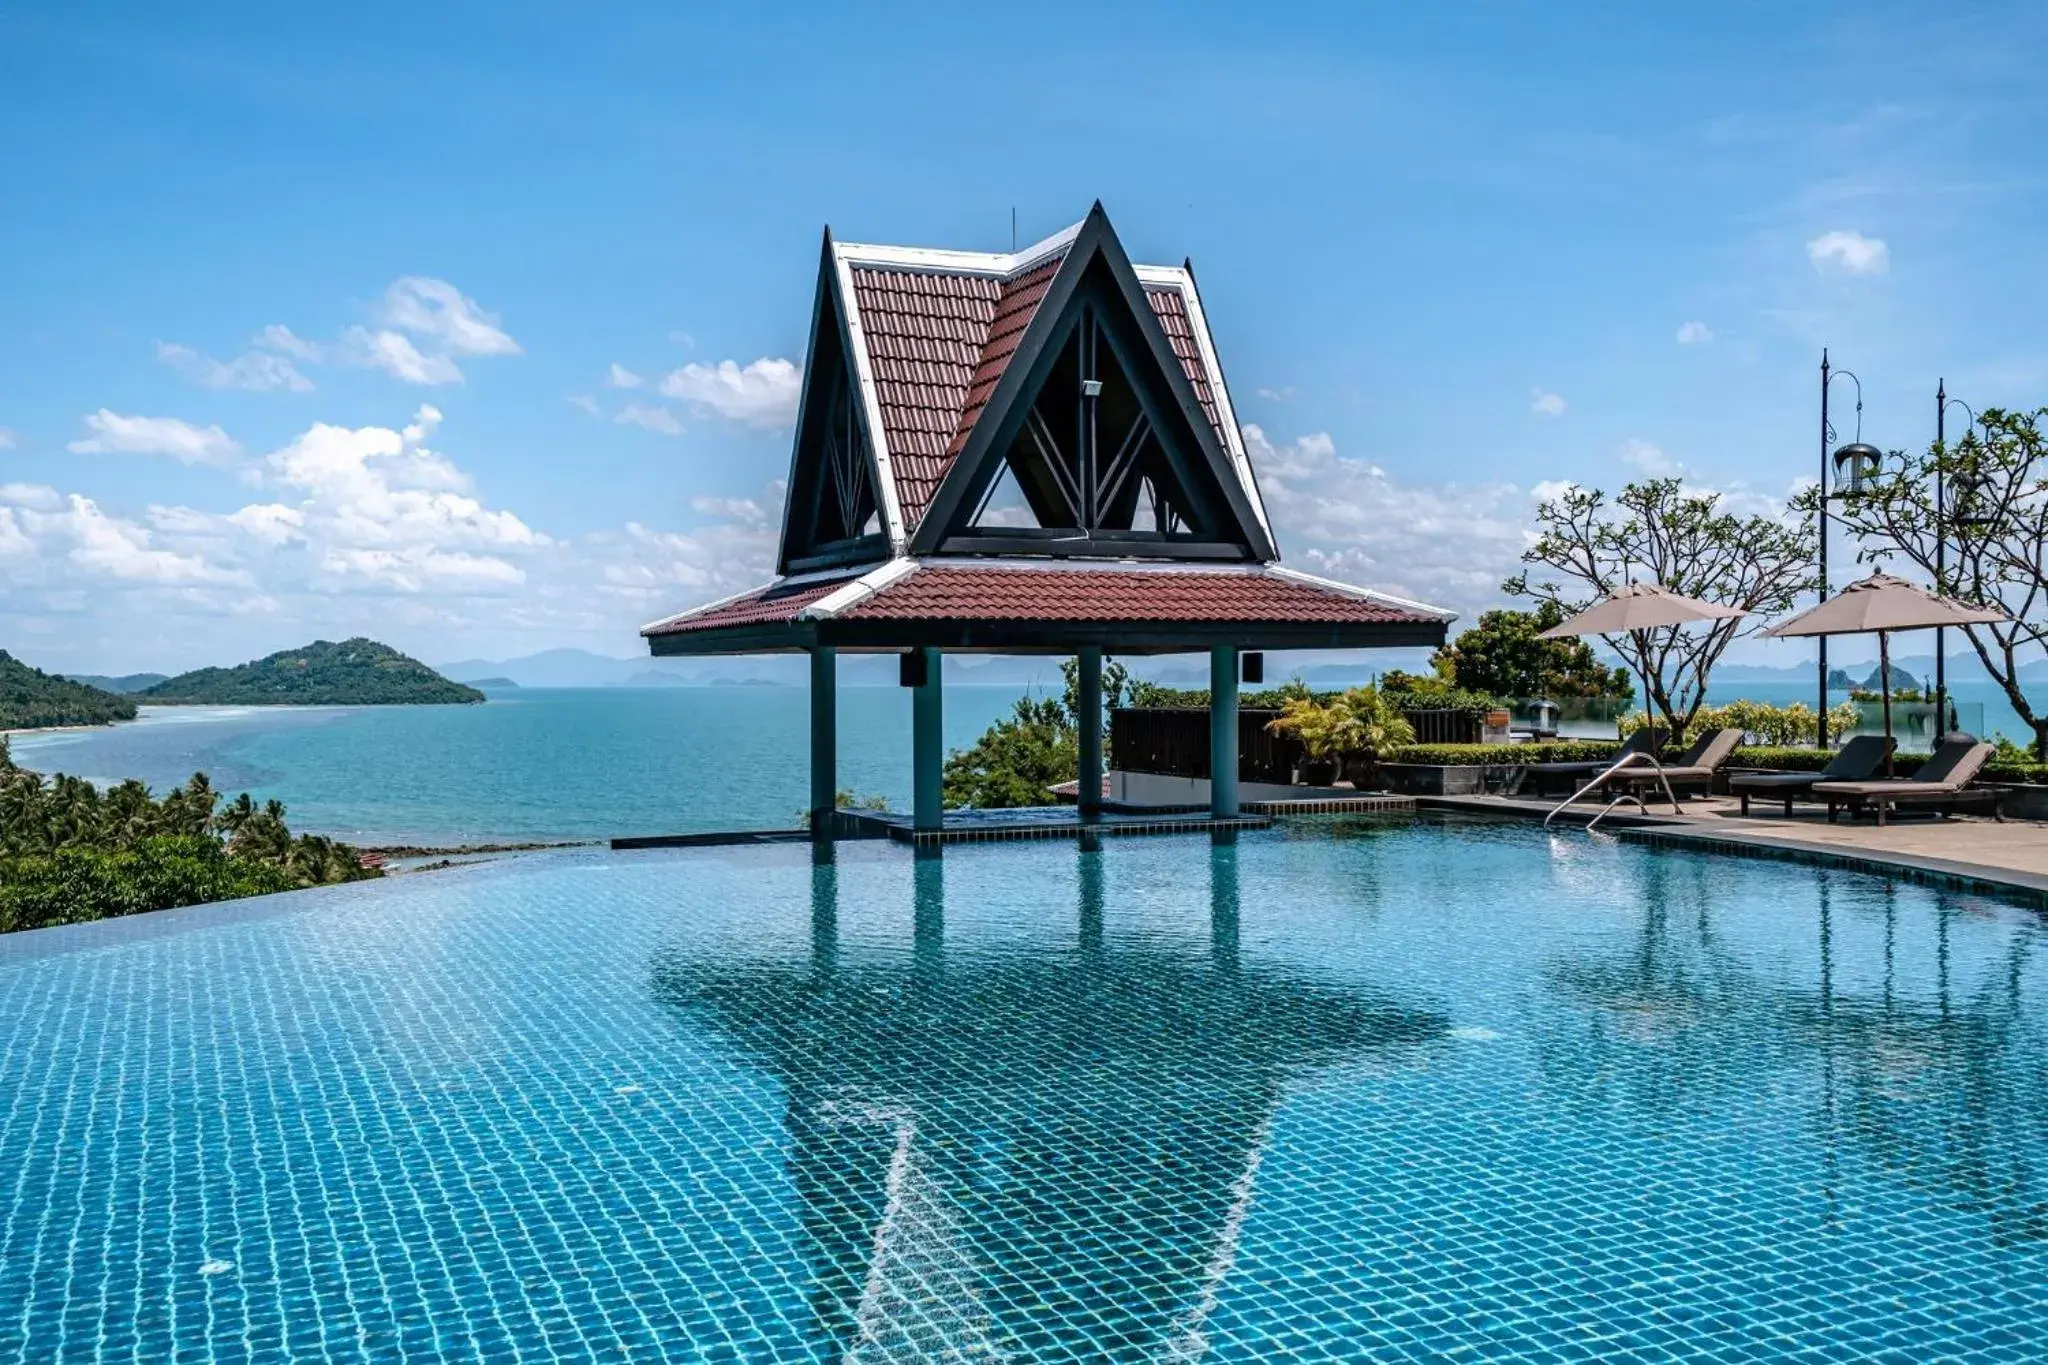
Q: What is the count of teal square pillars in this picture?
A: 4